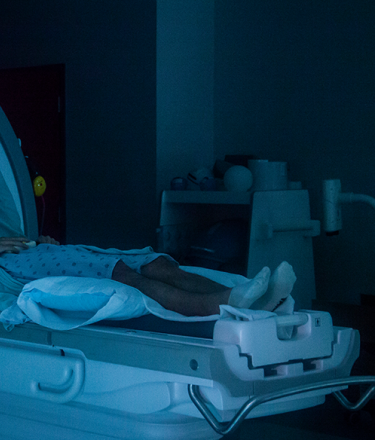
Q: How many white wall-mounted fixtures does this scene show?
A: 1